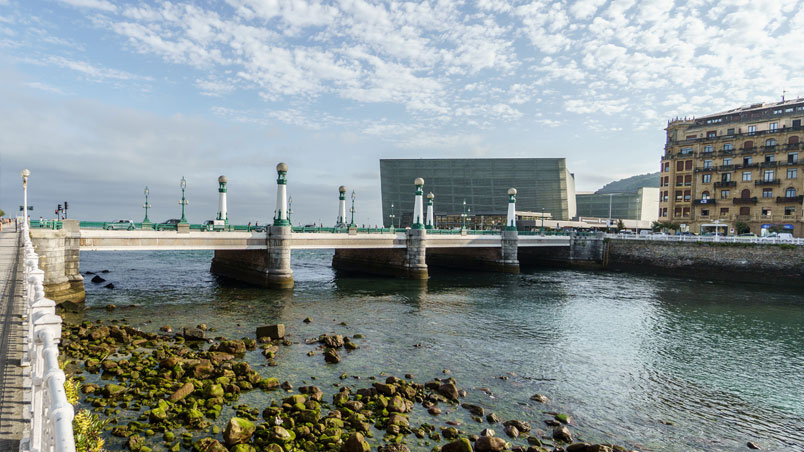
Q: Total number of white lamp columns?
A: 6